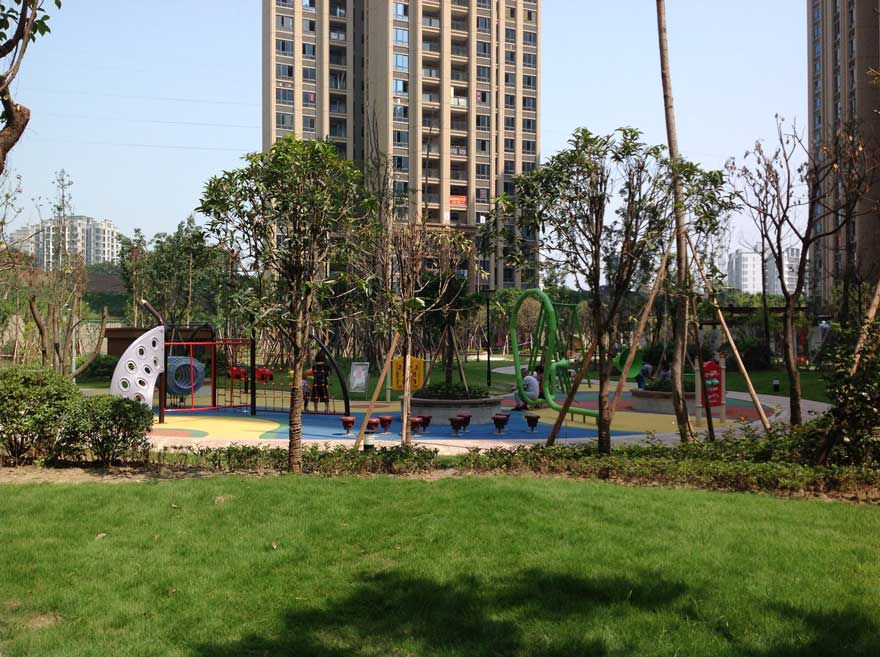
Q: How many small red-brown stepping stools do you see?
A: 10